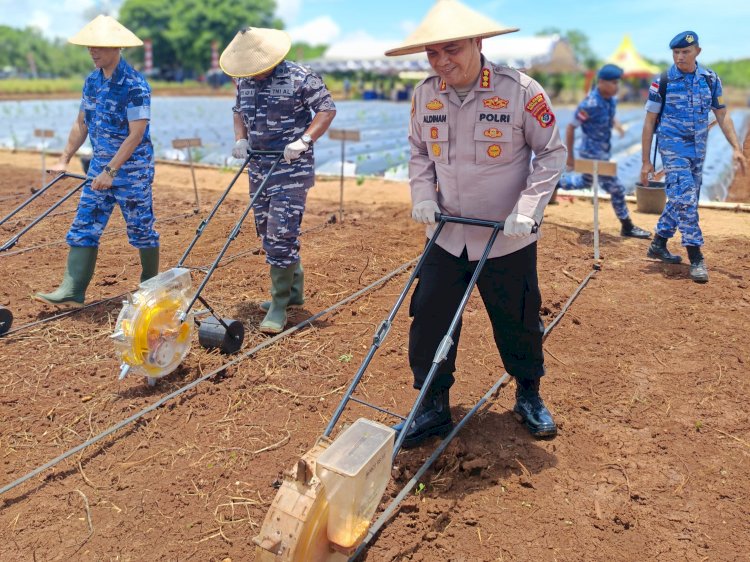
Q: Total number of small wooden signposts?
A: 4